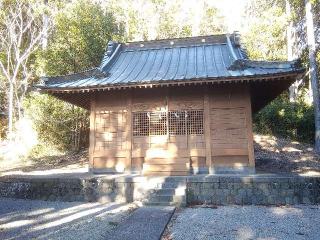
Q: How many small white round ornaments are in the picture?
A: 3